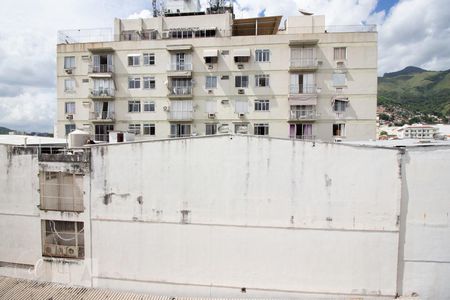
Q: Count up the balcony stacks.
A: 3